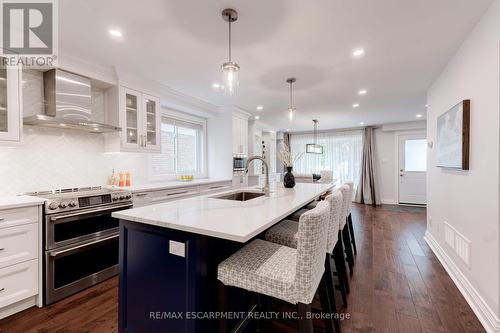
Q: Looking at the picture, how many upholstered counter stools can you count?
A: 4